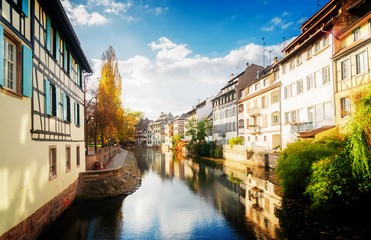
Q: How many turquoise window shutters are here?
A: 15